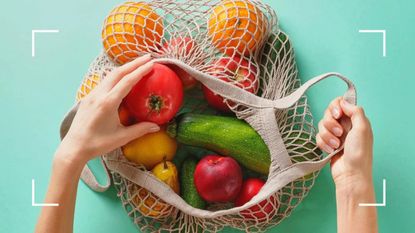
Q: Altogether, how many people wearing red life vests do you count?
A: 0